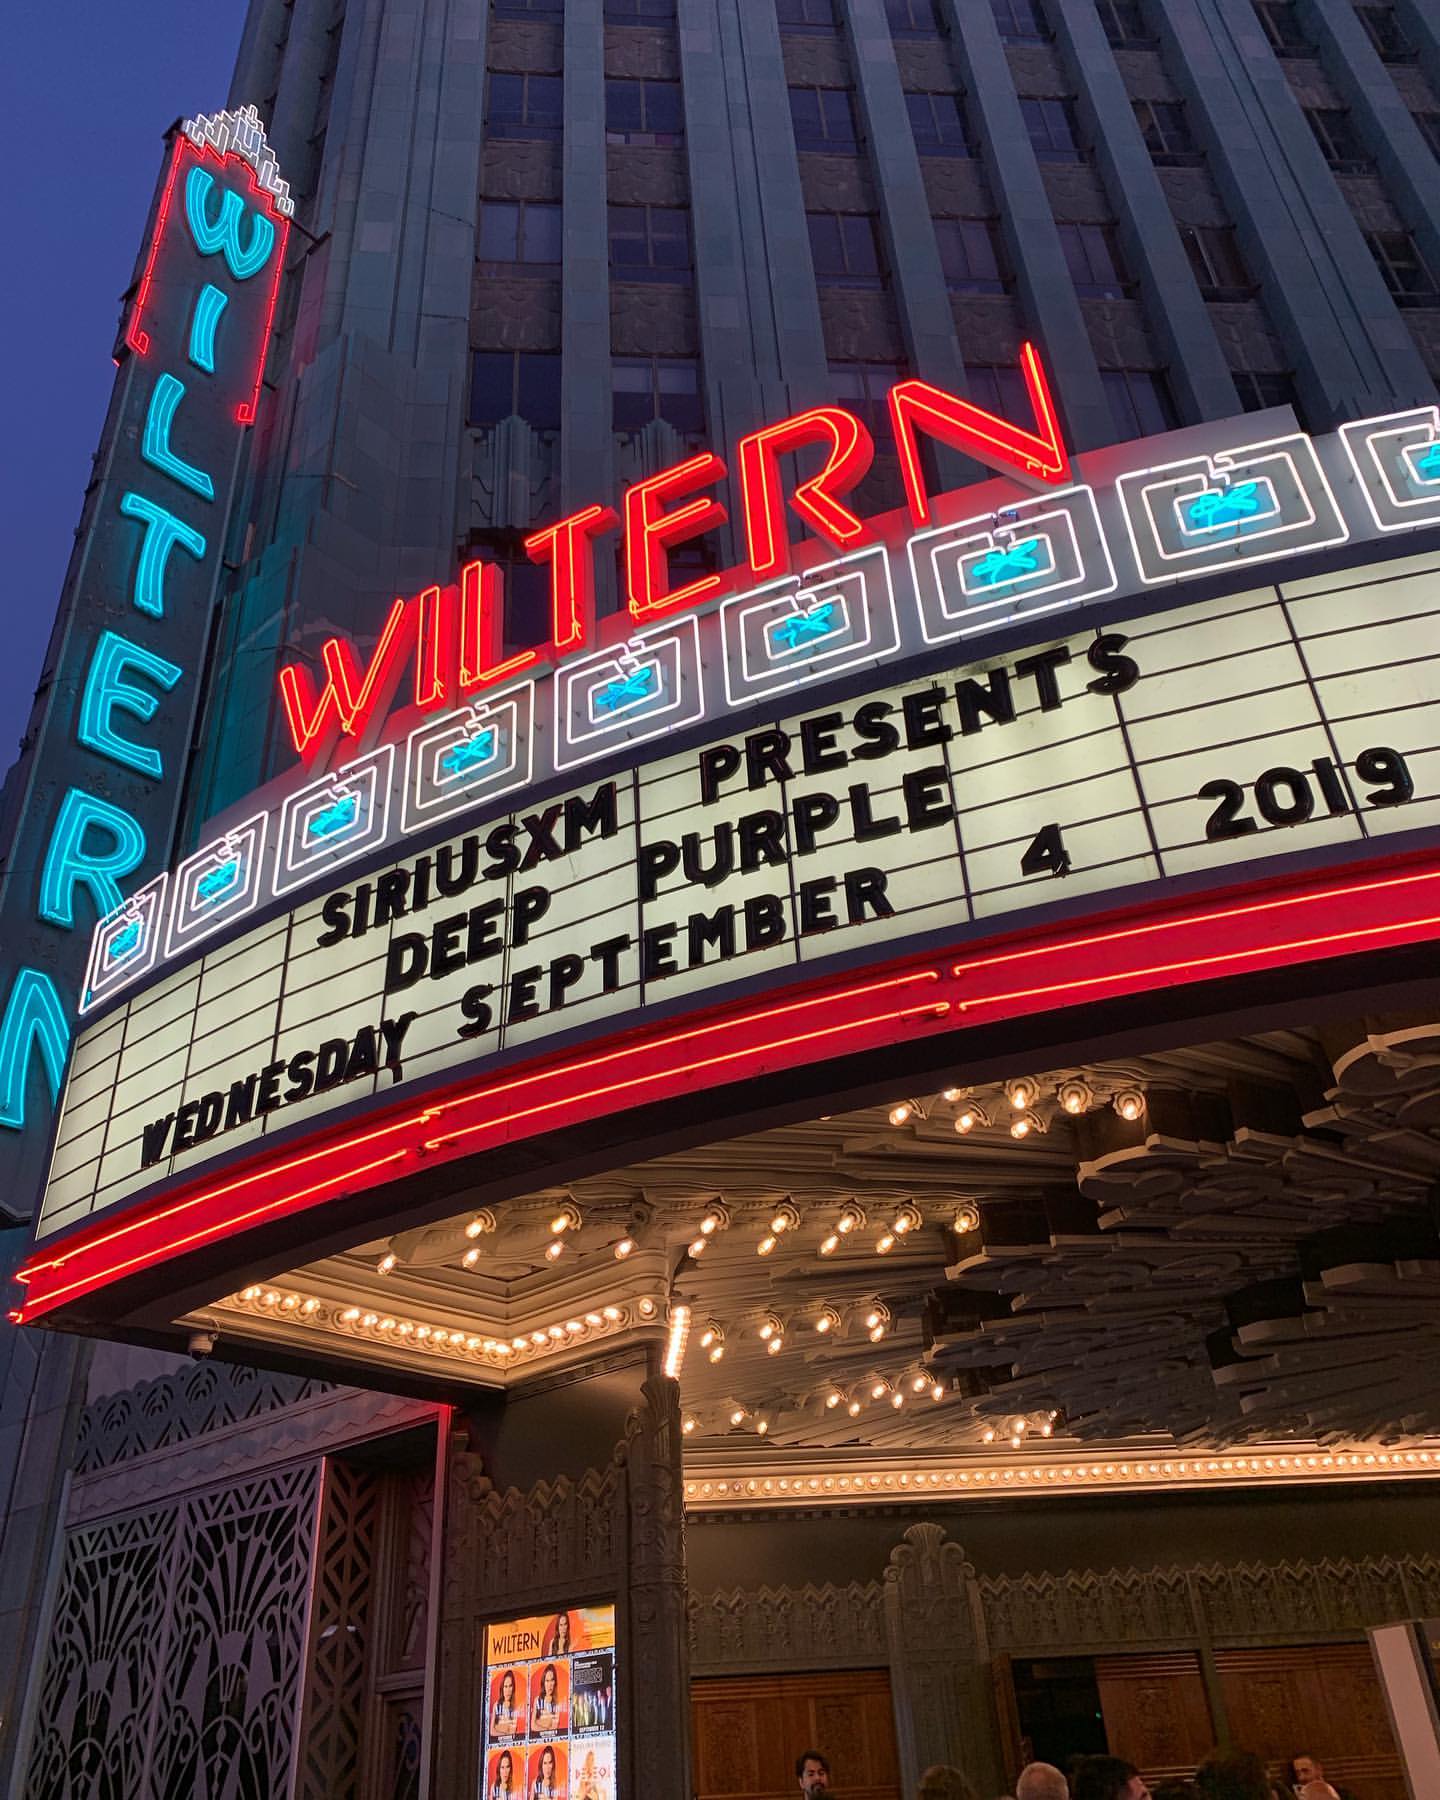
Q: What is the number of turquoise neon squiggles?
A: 9